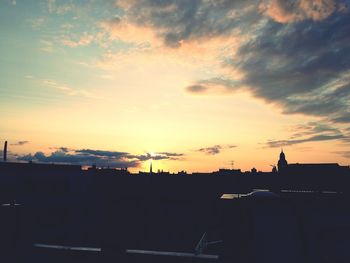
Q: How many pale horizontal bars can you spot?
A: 2